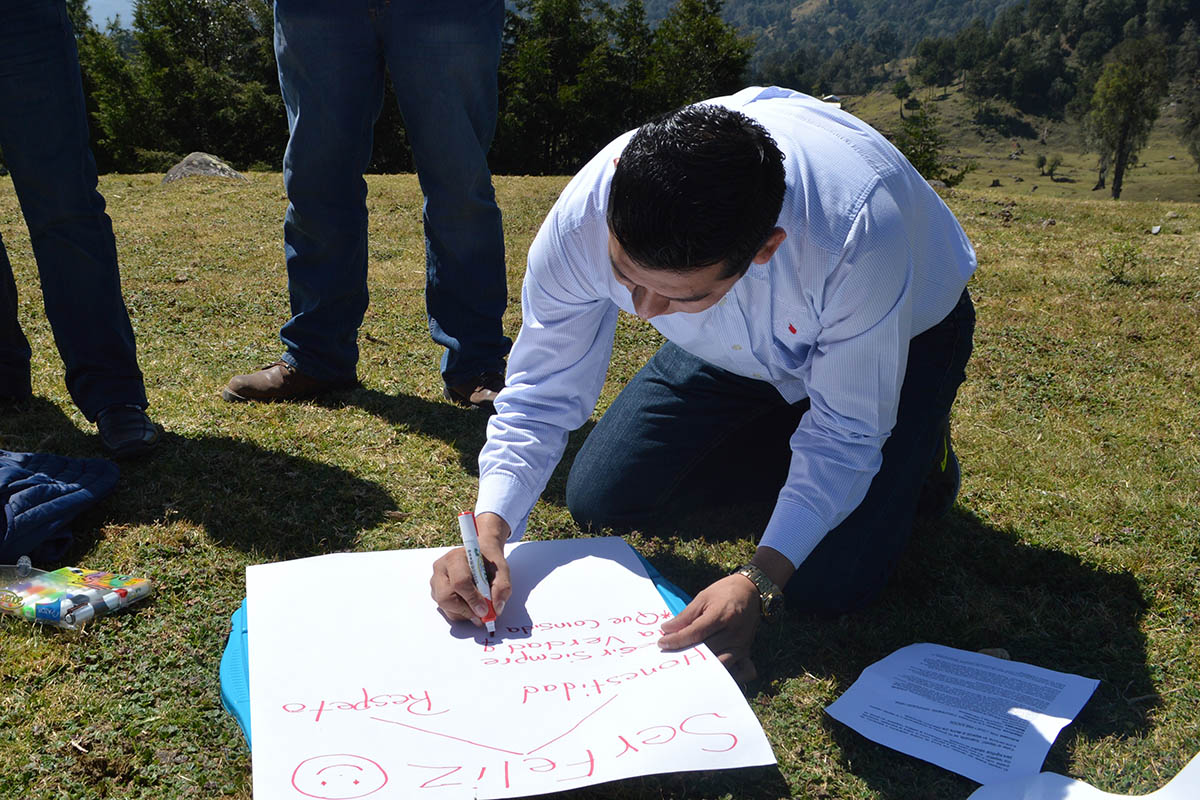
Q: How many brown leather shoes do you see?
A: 2